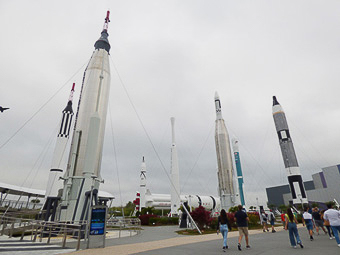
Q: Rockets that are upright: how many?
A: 7